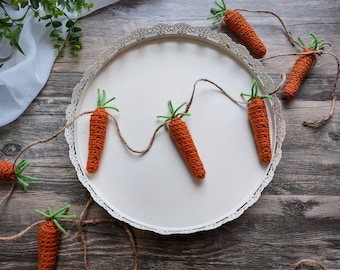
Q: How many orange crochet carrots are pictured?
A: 7